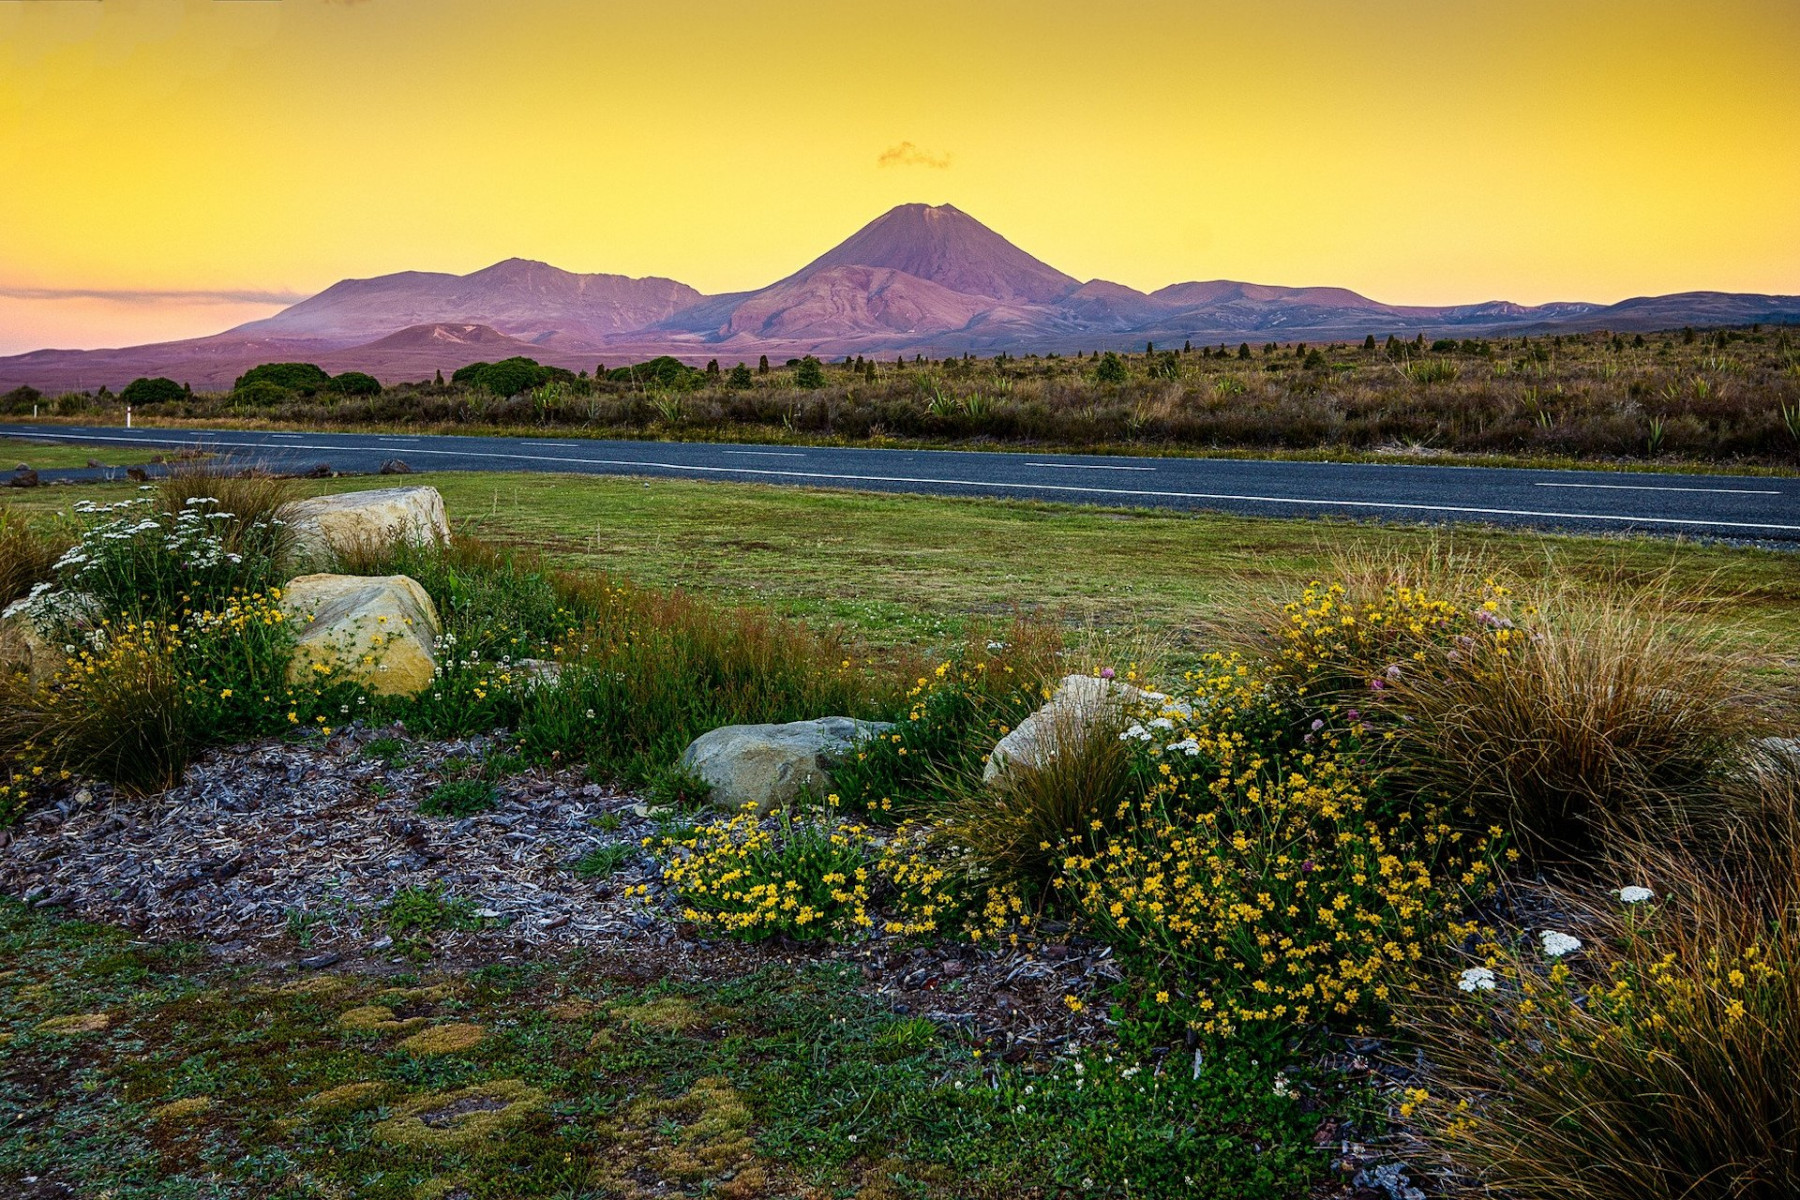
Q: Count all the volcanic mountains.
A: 1